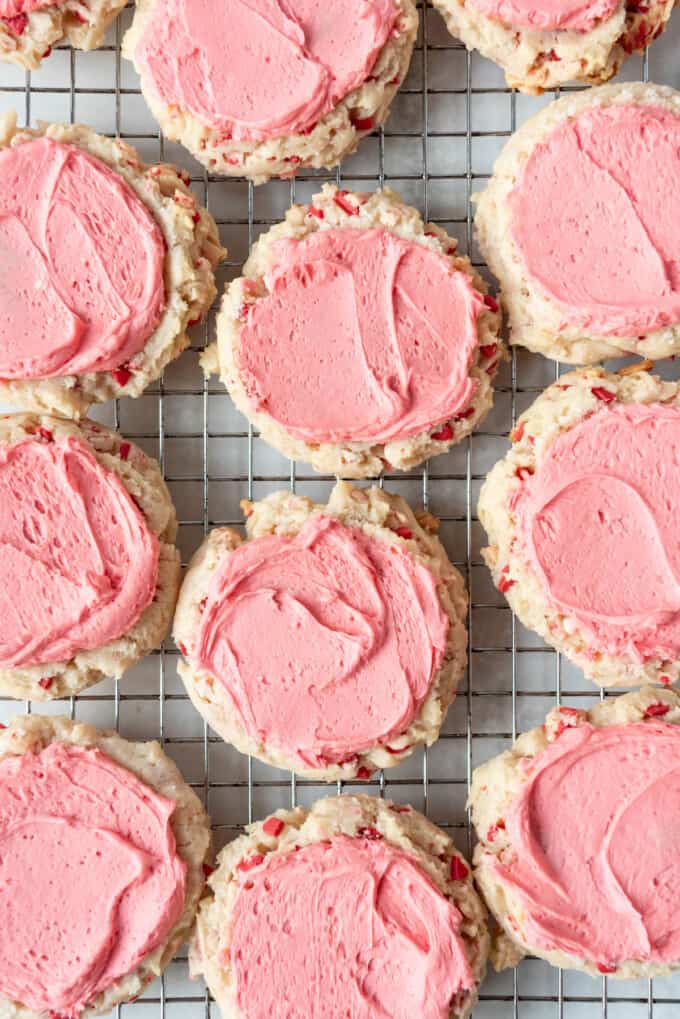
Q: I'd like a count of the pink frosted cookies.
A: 12